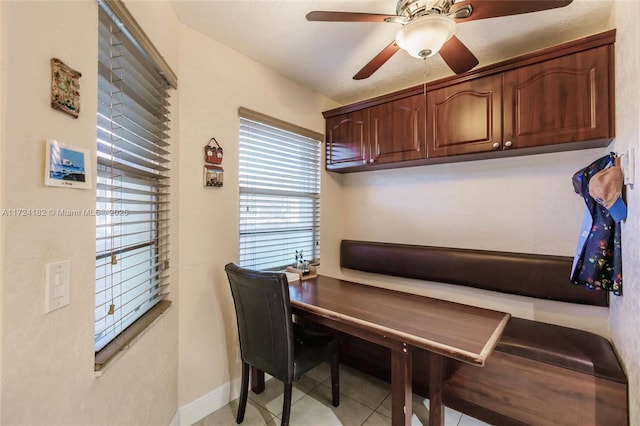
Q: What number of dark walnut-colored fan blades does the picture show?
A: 4